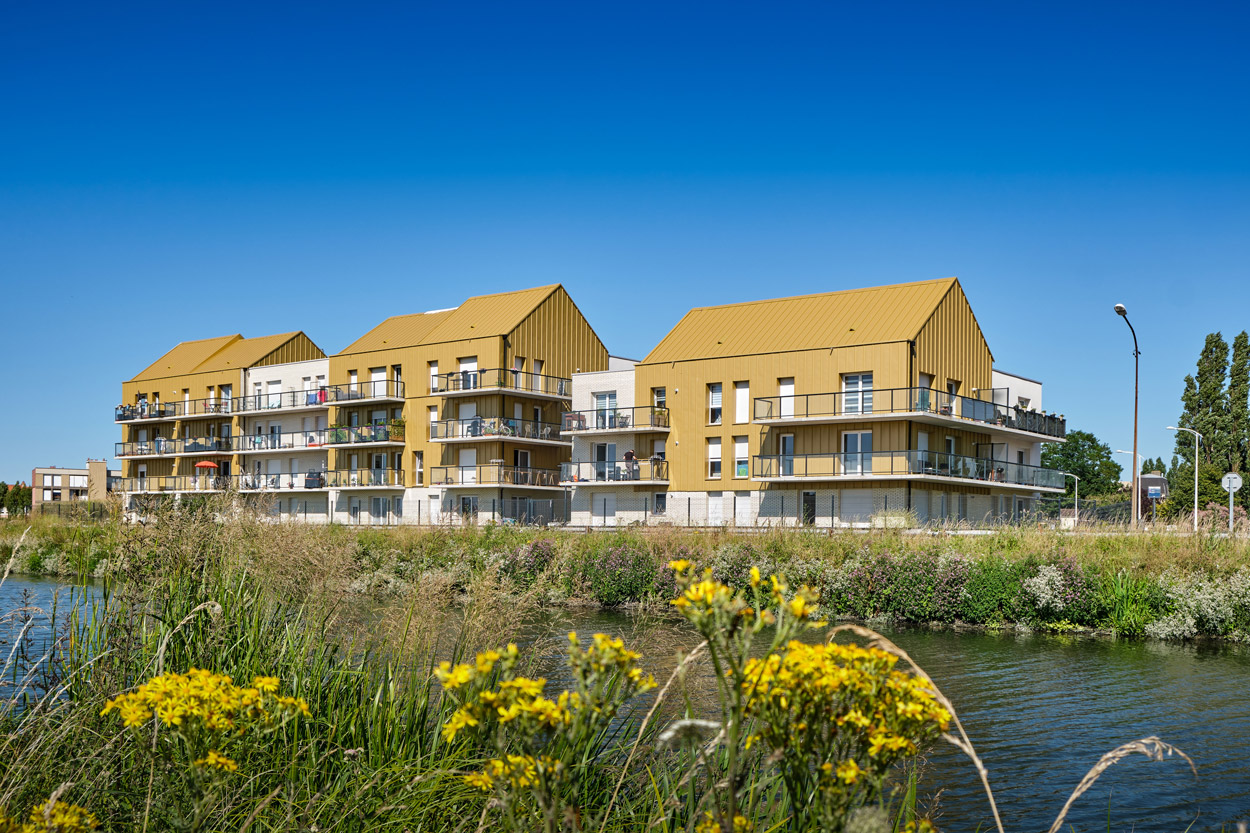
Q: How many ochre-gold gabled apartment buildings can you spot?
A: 3